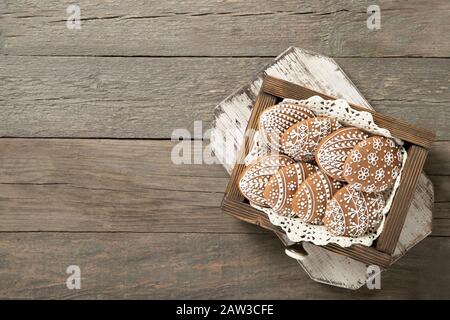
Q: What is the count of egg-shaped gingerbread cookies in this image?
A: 8